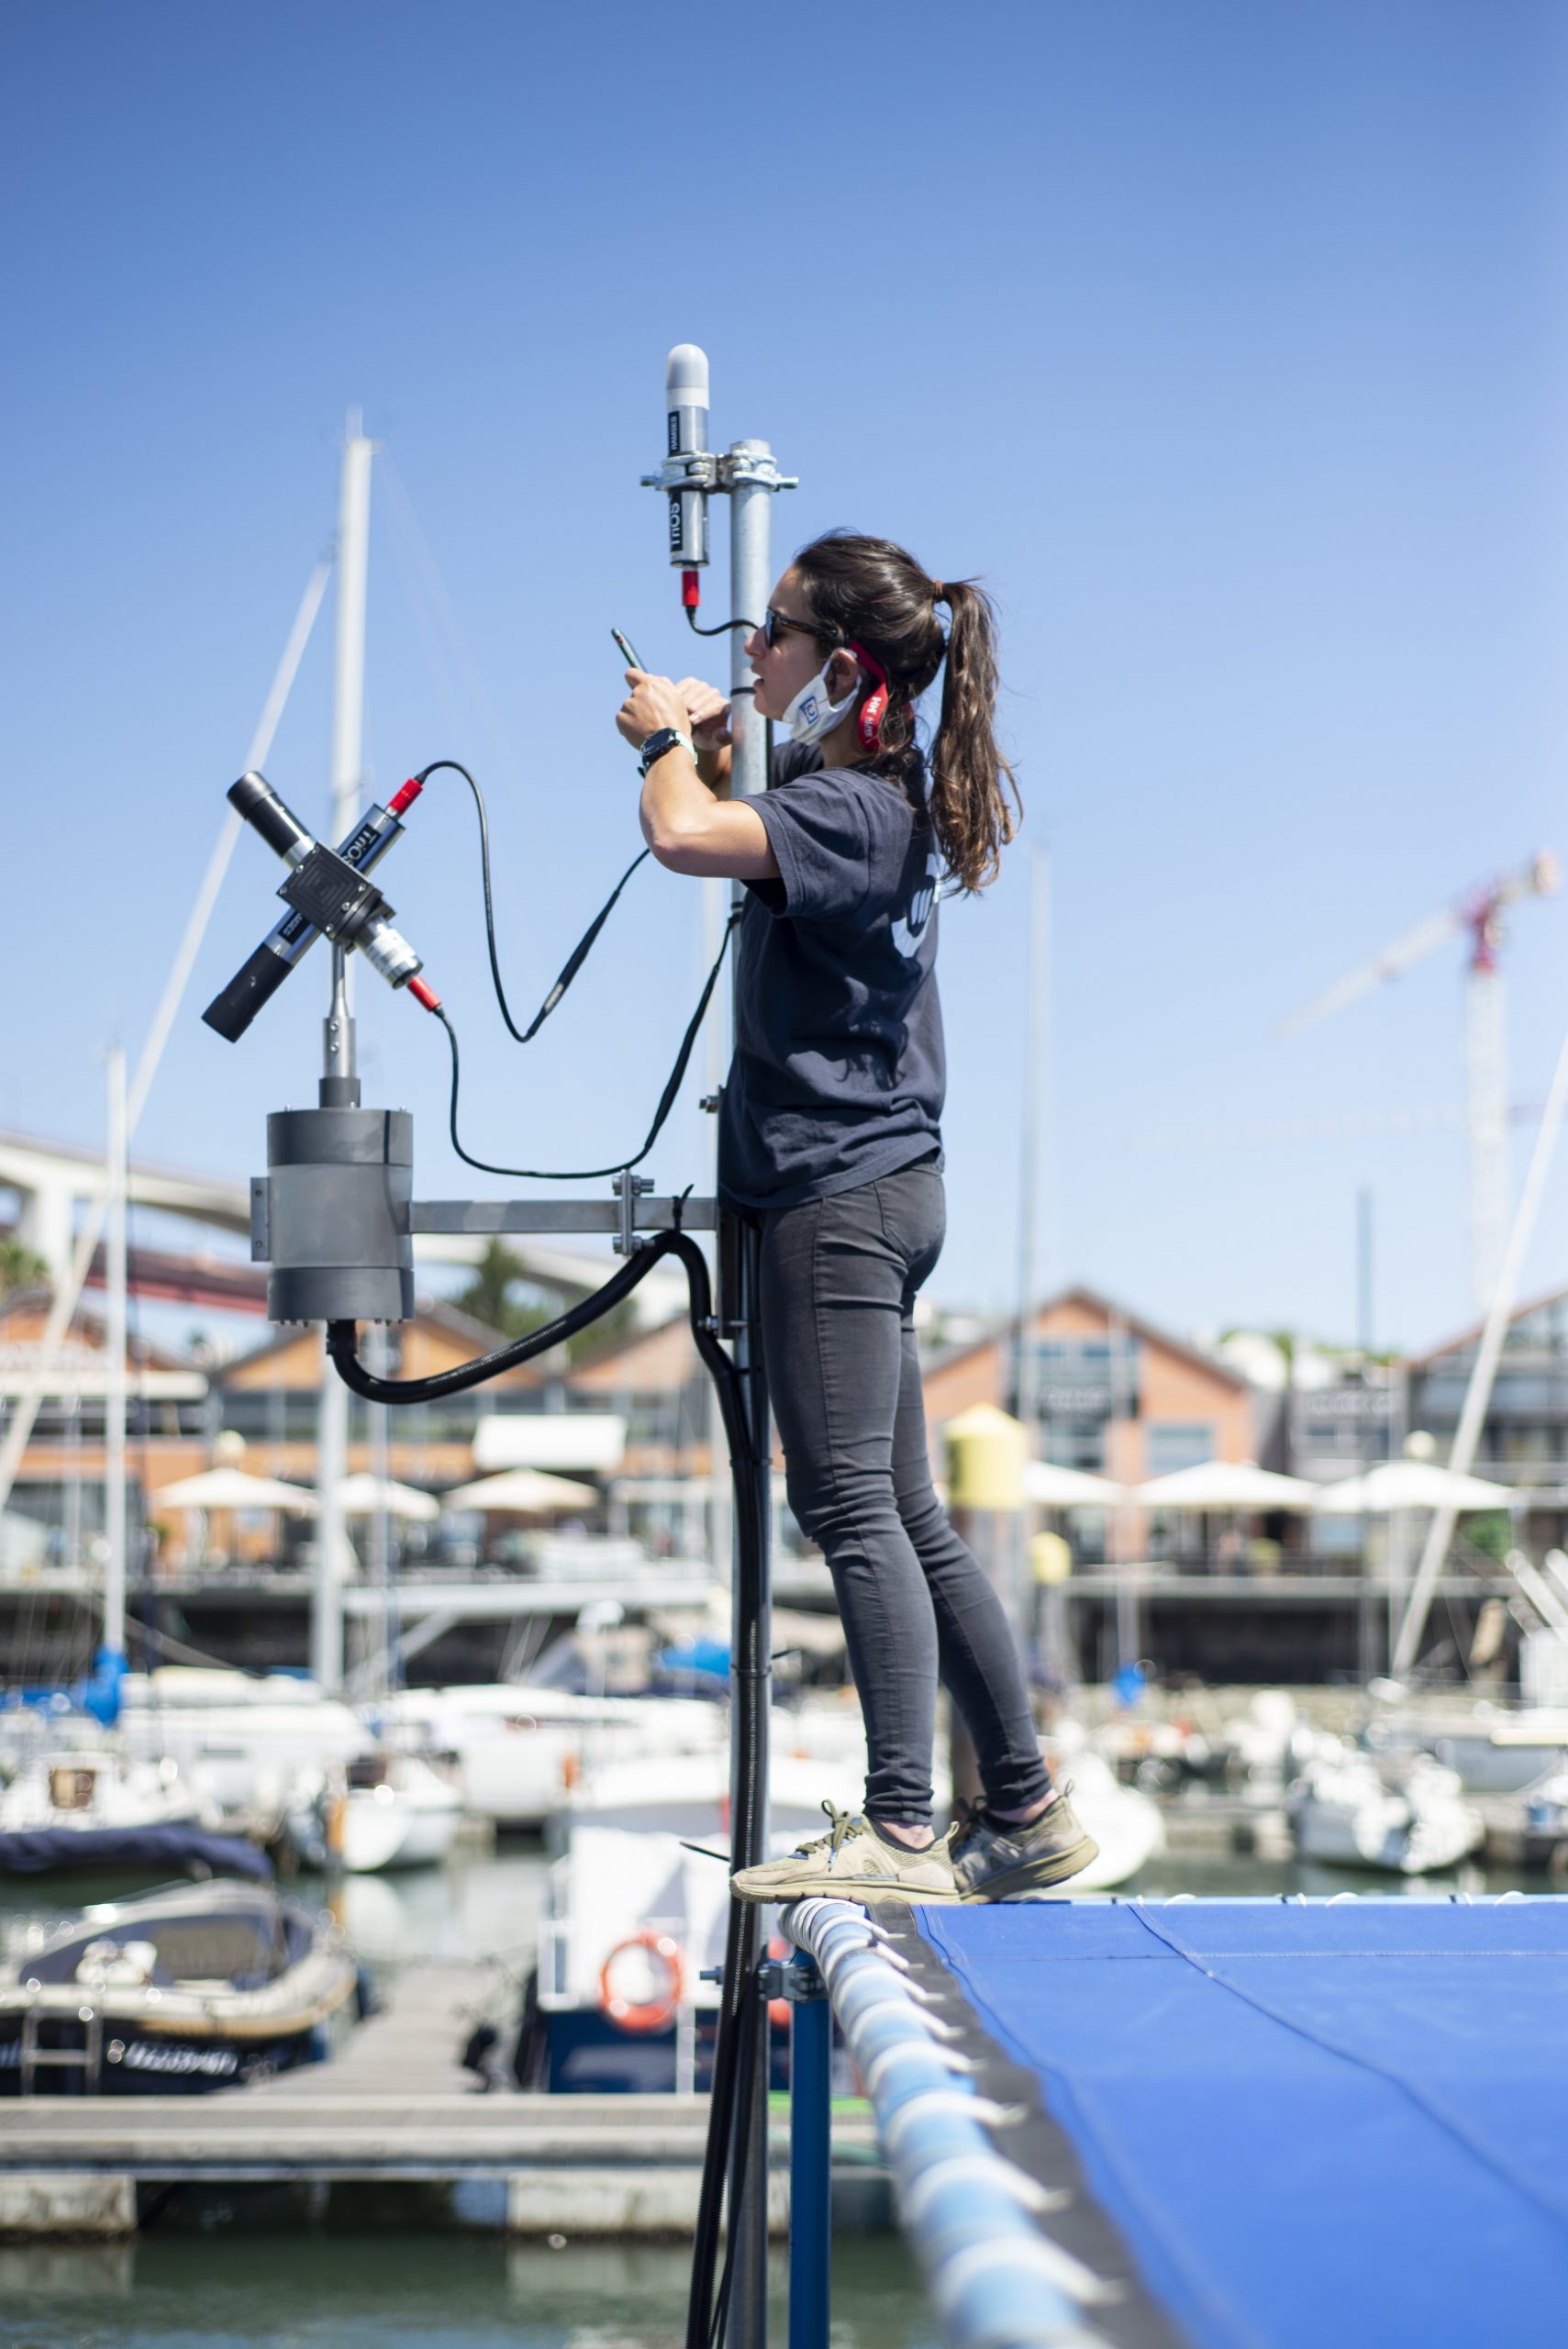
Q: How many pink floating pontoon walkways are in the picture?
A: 0